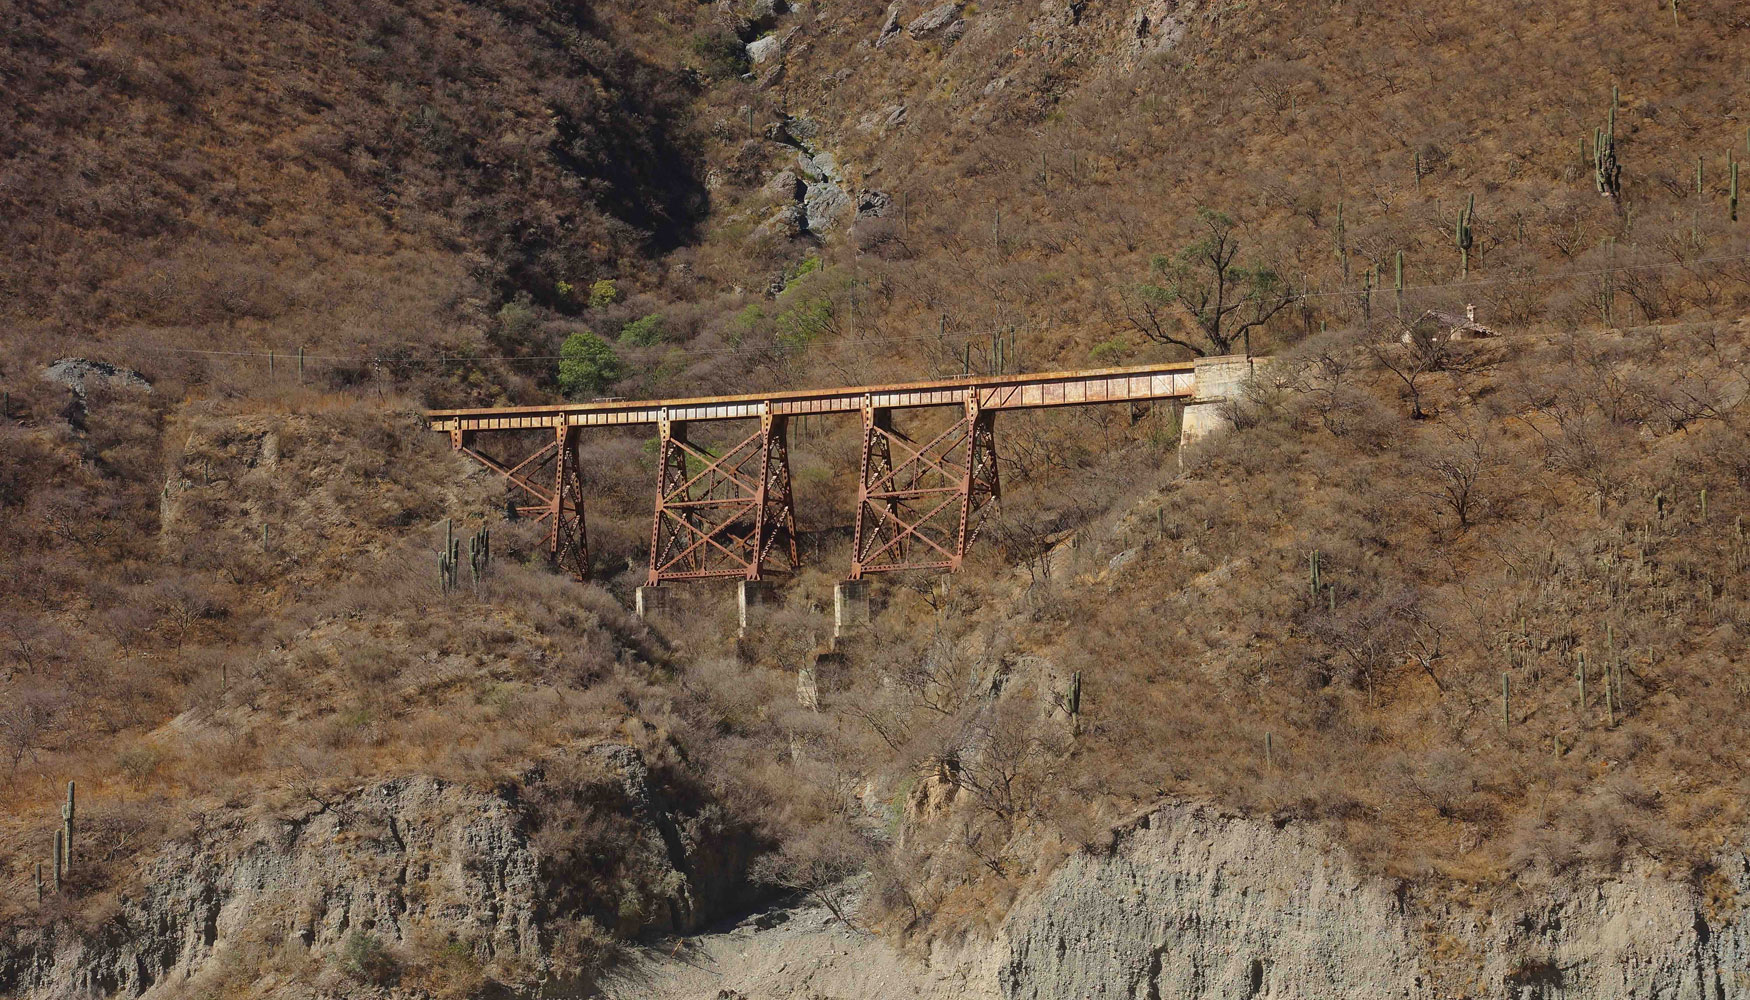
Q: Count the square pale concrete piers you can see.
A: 3